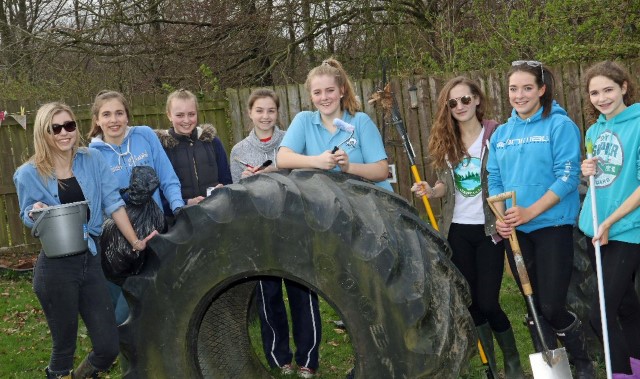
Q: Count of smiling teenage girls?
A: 8